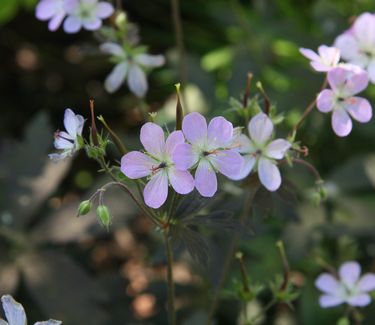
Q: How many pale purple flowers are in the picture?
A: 12